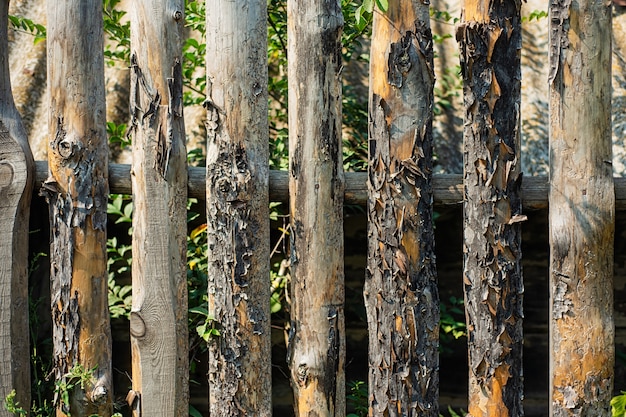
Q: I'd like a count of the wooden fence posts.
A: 8